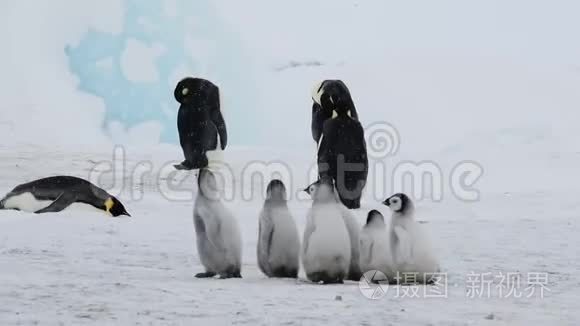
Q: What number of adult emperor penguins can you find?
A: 4